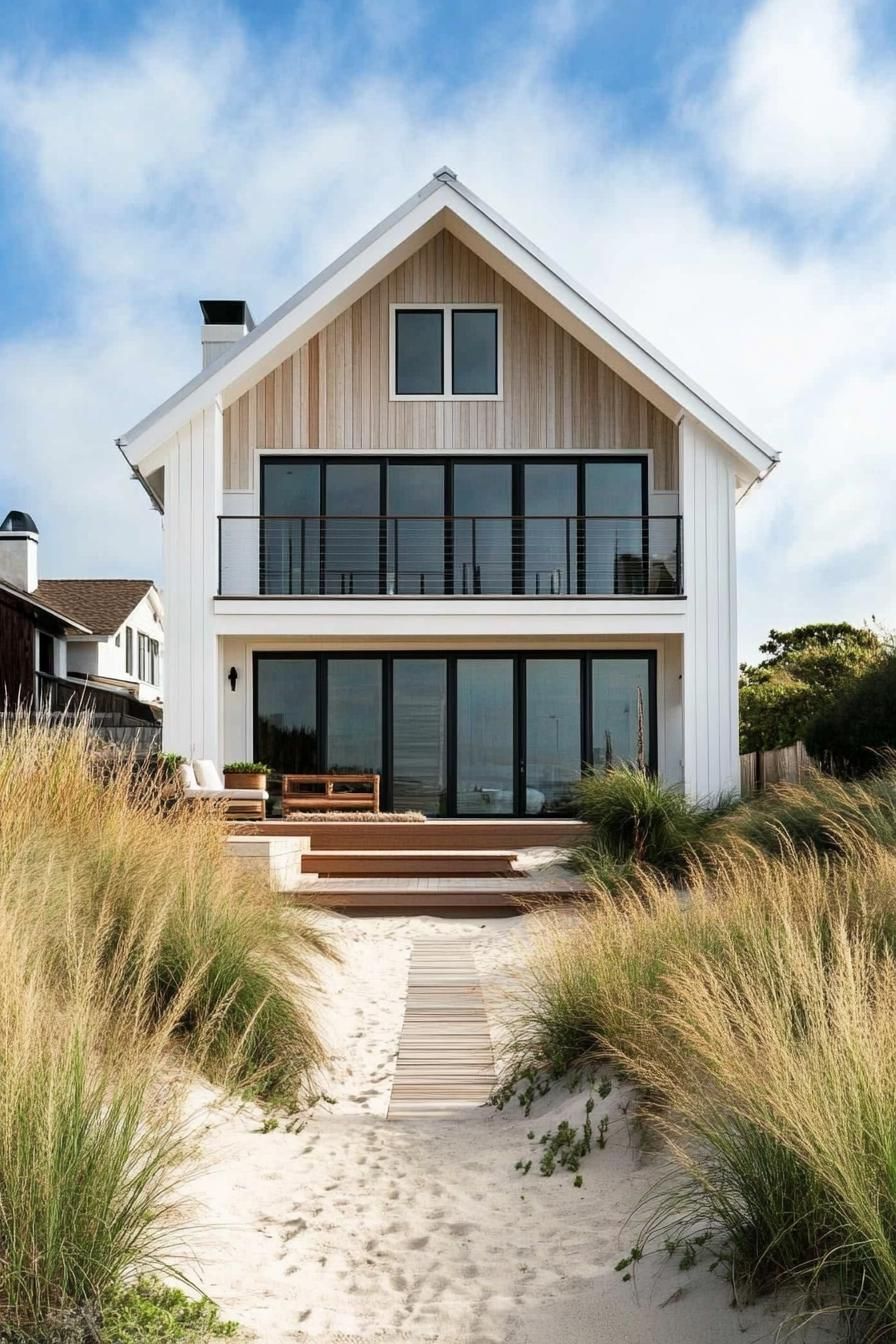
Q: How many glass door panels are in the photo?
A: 12